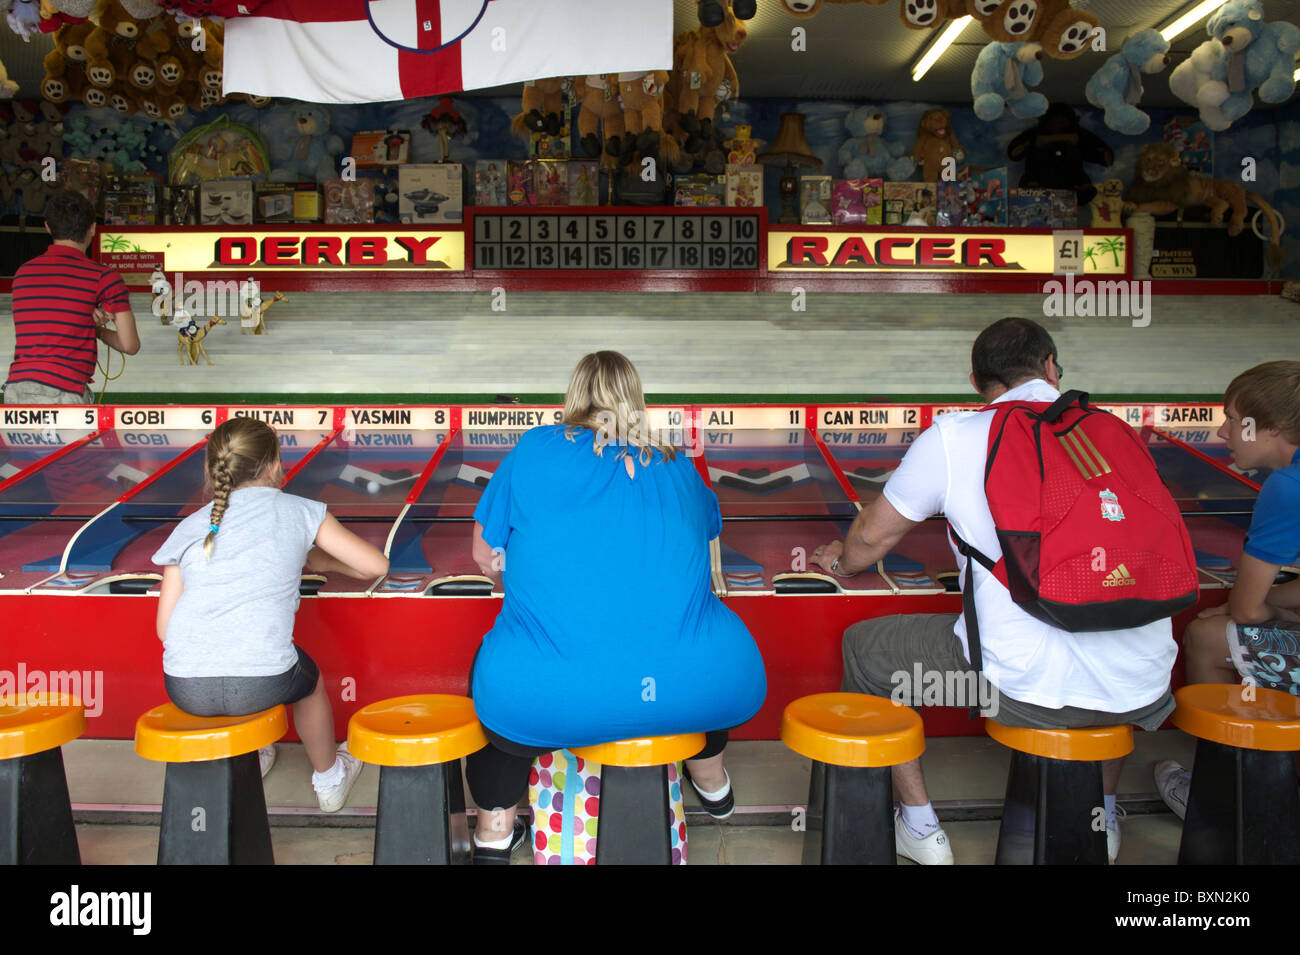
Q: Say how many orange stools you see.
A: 7